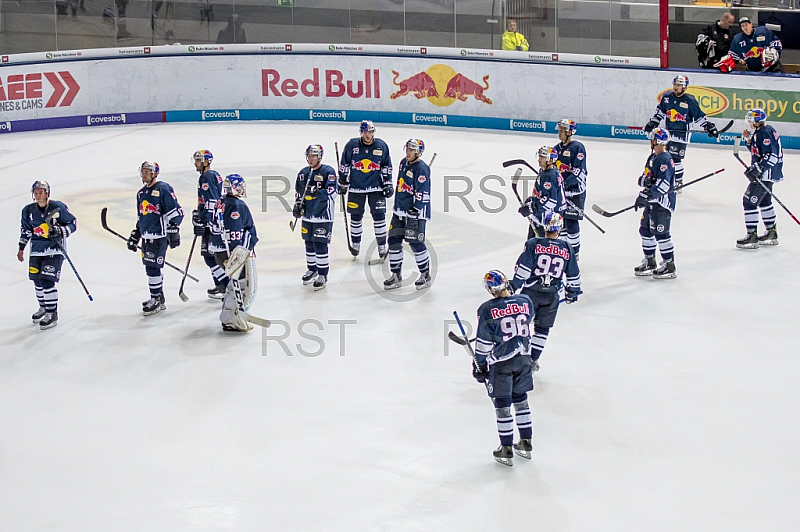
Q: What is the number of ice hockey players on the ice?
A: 14